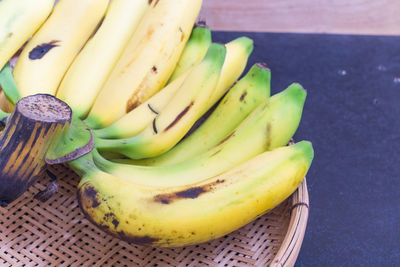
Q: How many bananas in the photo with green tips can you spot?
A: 6